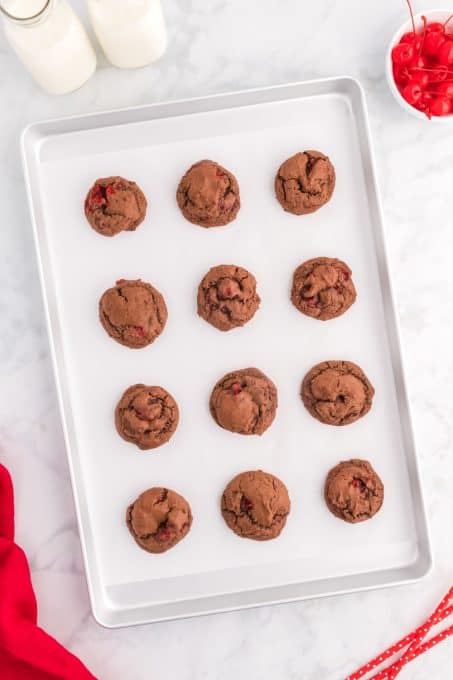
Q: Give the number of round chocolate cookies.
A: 12